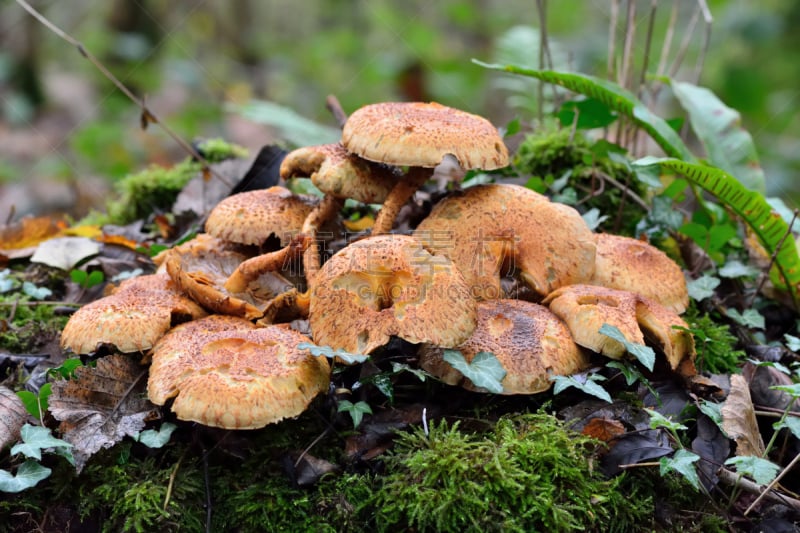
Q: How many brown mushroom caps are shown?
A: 11